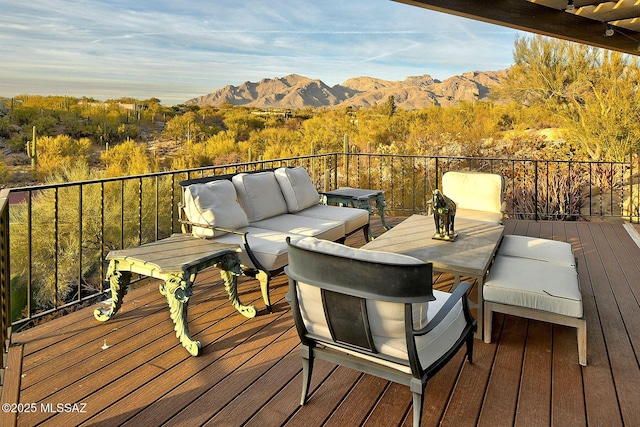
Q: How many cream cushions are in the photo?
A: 12